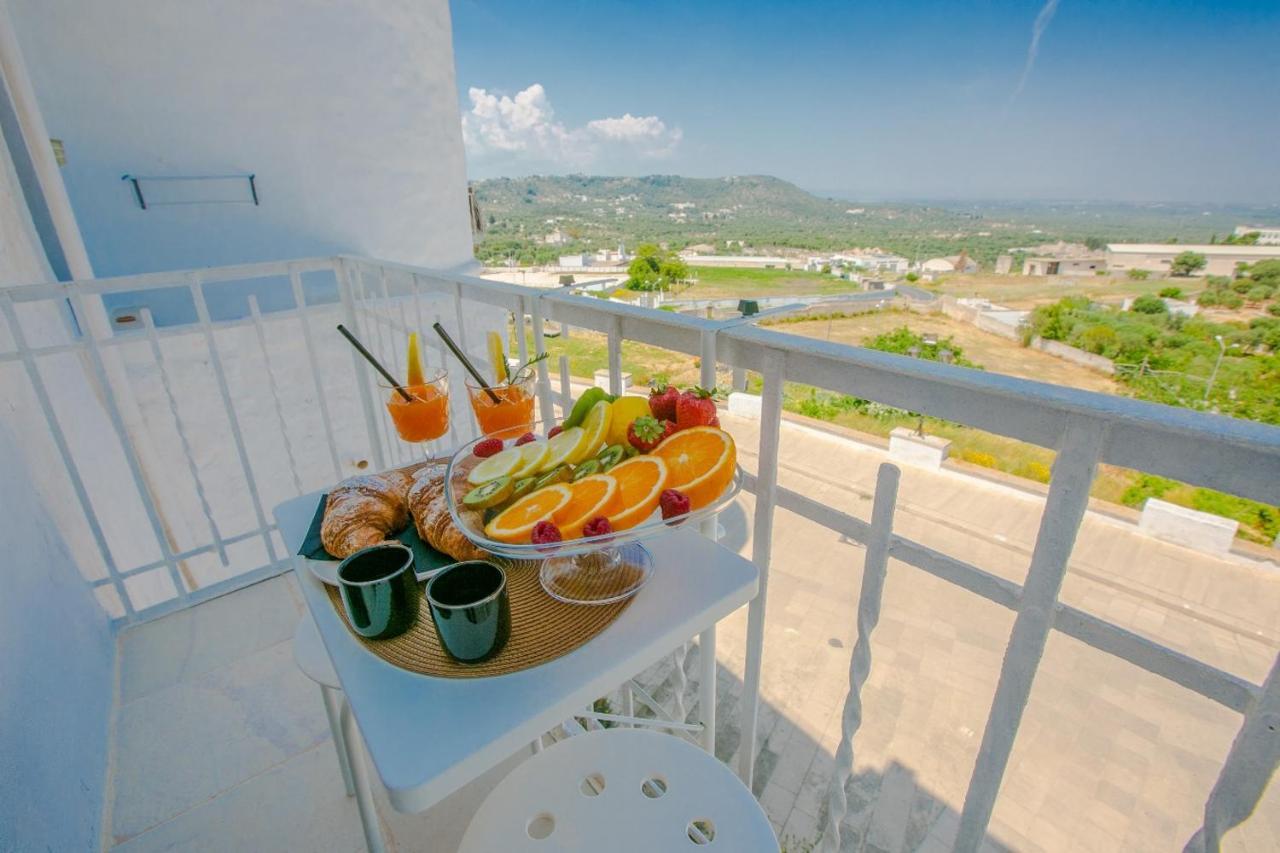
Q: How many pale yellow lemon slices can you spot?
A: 4